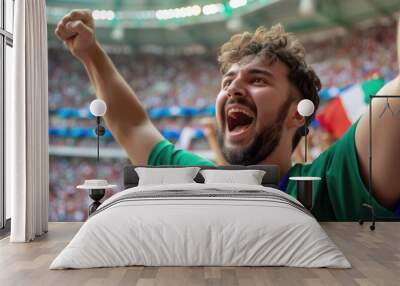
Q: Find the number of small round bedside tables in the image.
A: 2